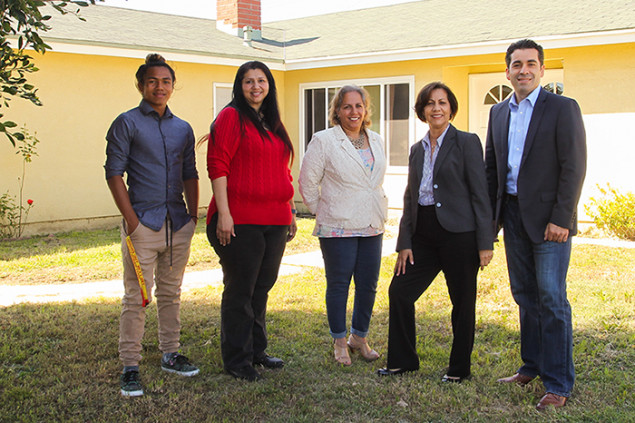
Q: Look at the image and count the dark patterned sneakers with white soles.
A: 2